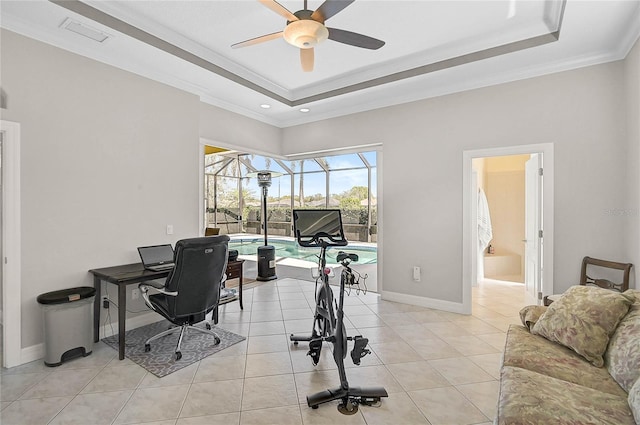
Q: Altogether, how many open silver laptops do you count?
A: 1